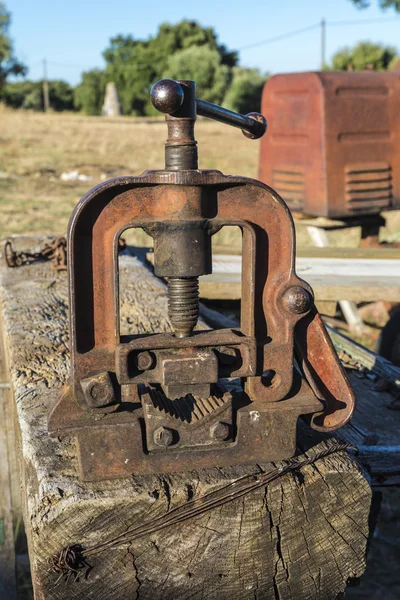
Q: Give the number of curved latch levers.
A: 1